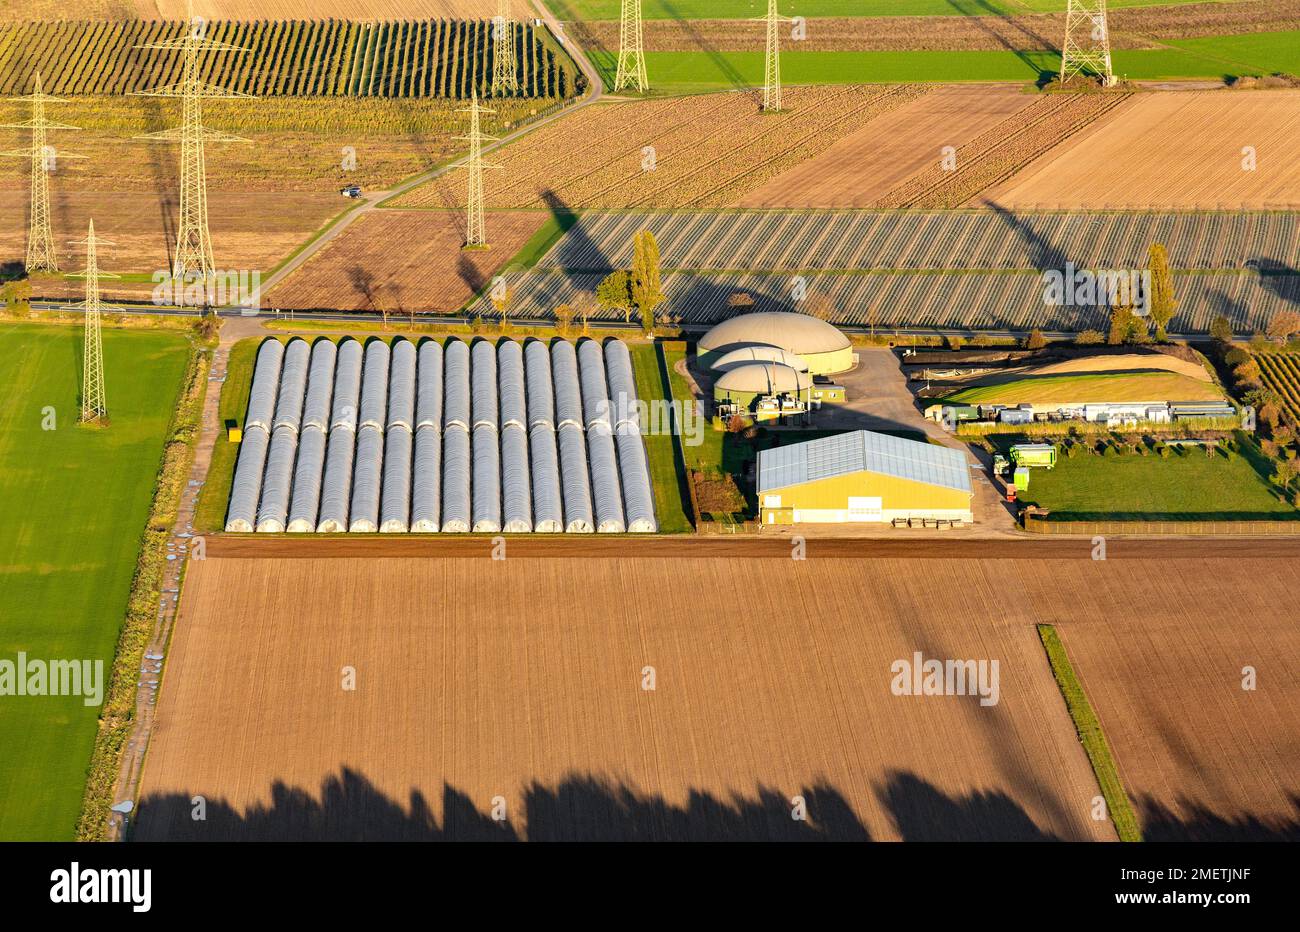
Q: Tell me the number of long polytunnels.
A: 14